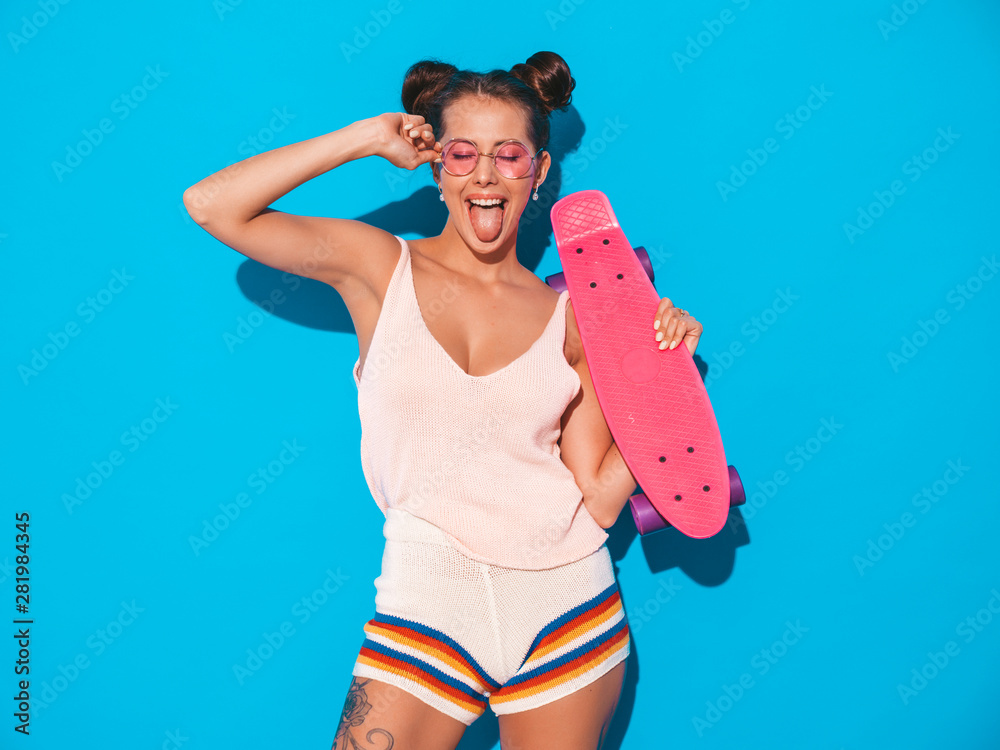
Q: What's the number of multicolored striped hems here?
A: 2